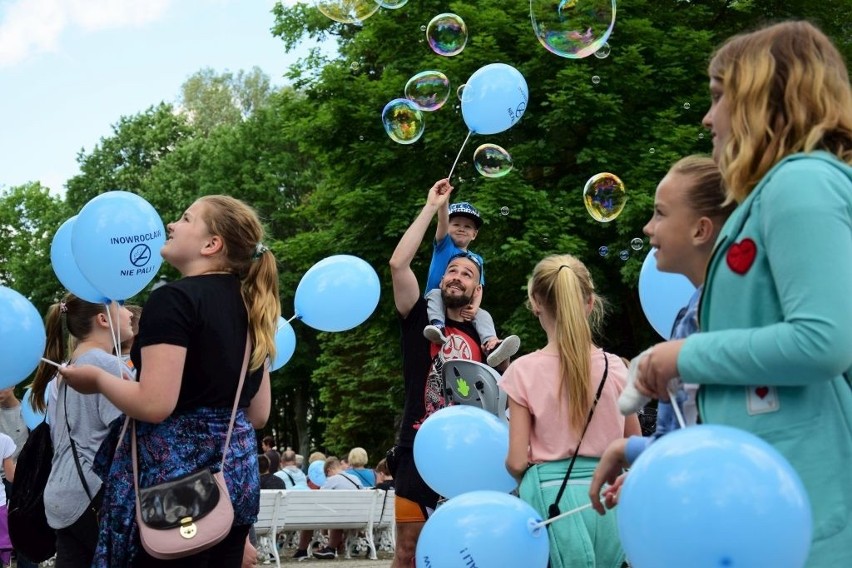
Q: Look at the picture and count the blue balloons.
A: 12